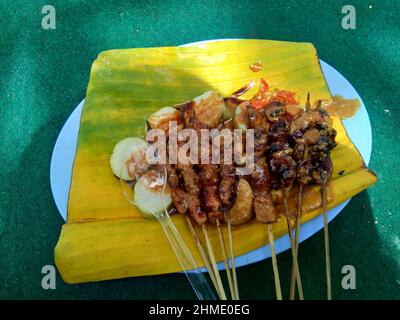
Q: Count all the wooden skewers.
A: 8